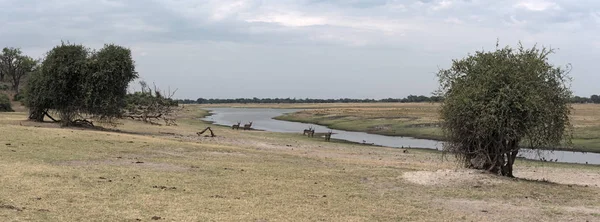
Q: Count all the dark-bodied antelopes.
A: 5